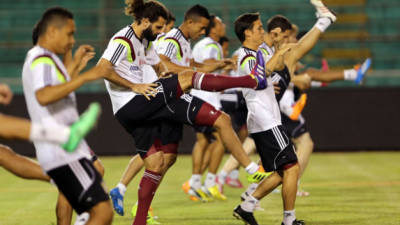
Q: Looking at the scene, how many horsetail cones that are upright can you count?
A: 0